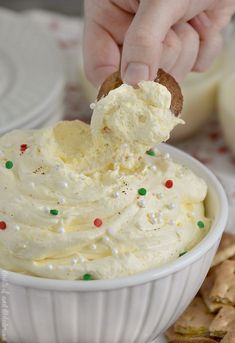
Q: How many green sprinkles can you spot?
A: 7